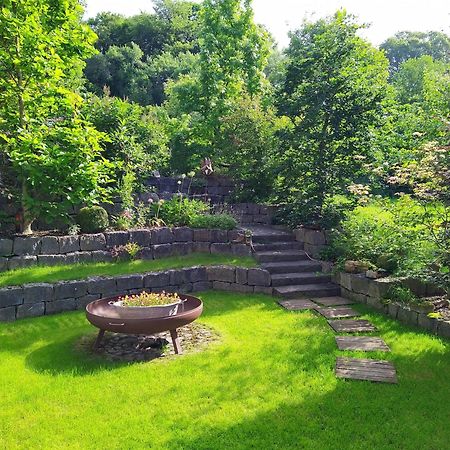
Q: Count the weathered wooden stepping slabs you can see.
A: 6